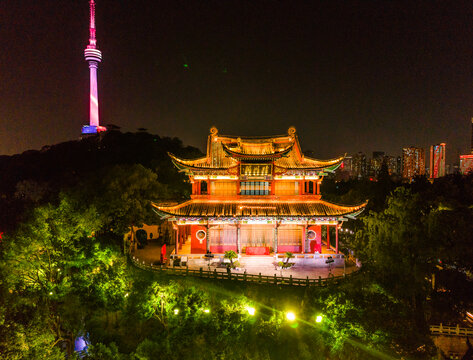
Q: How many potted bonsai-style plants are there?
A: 2